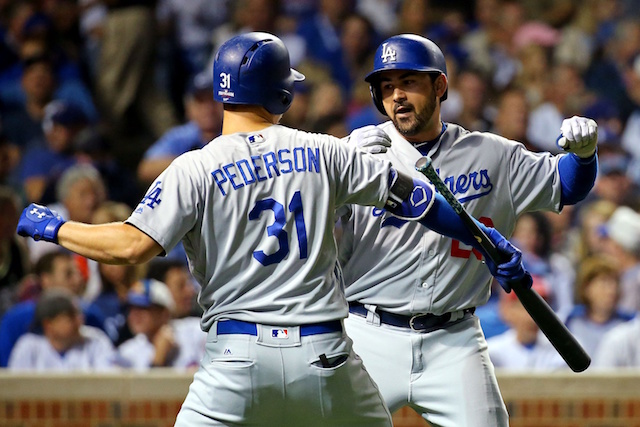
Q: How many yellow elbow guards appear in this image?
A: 0